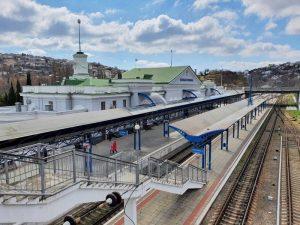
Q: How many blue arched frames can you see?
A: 3